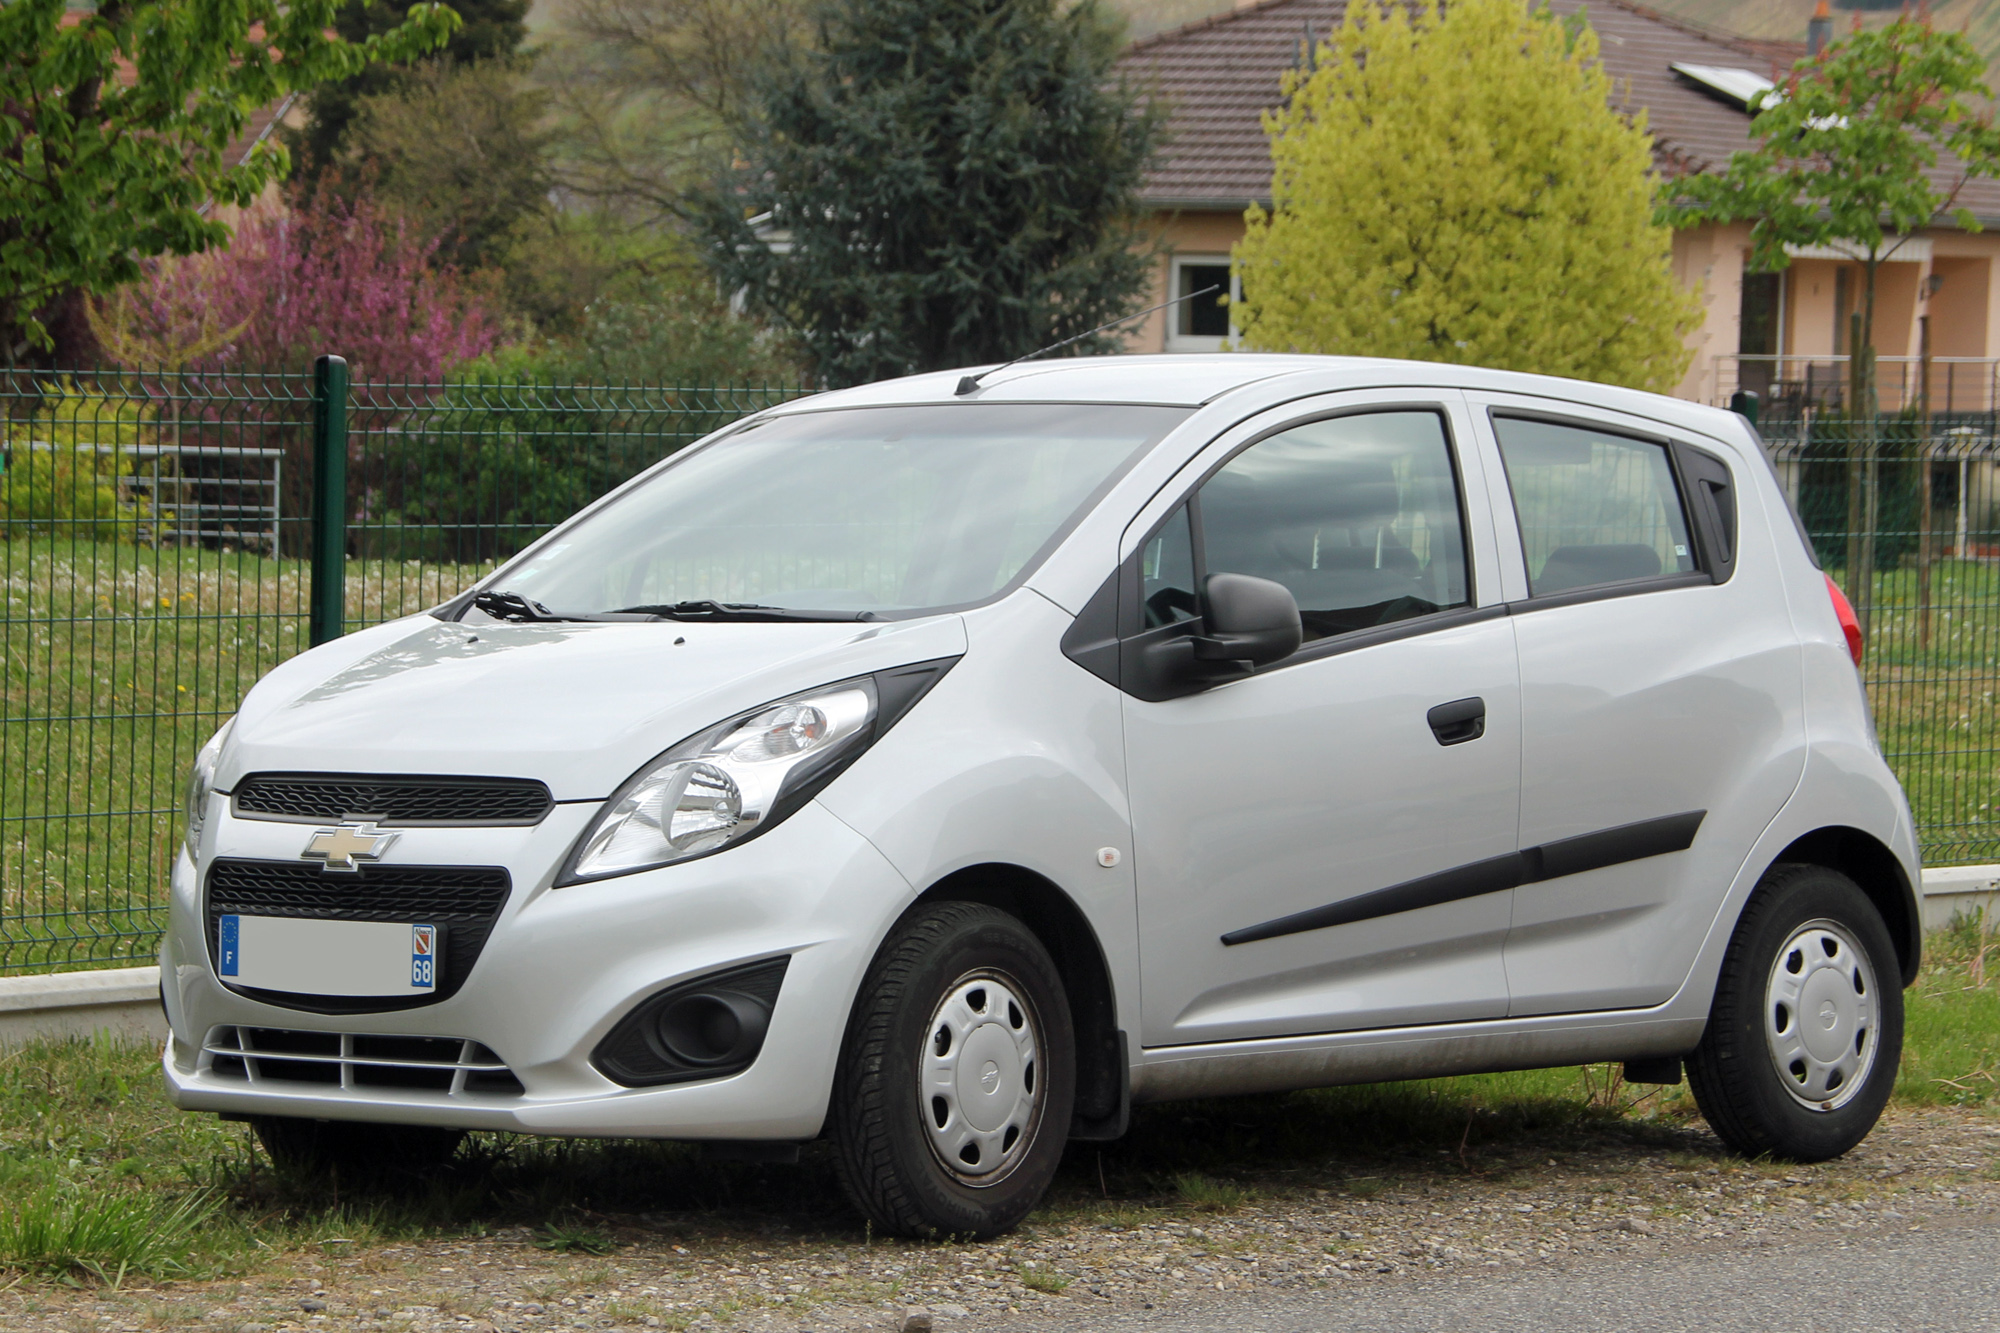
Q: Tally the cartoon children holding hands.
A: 0